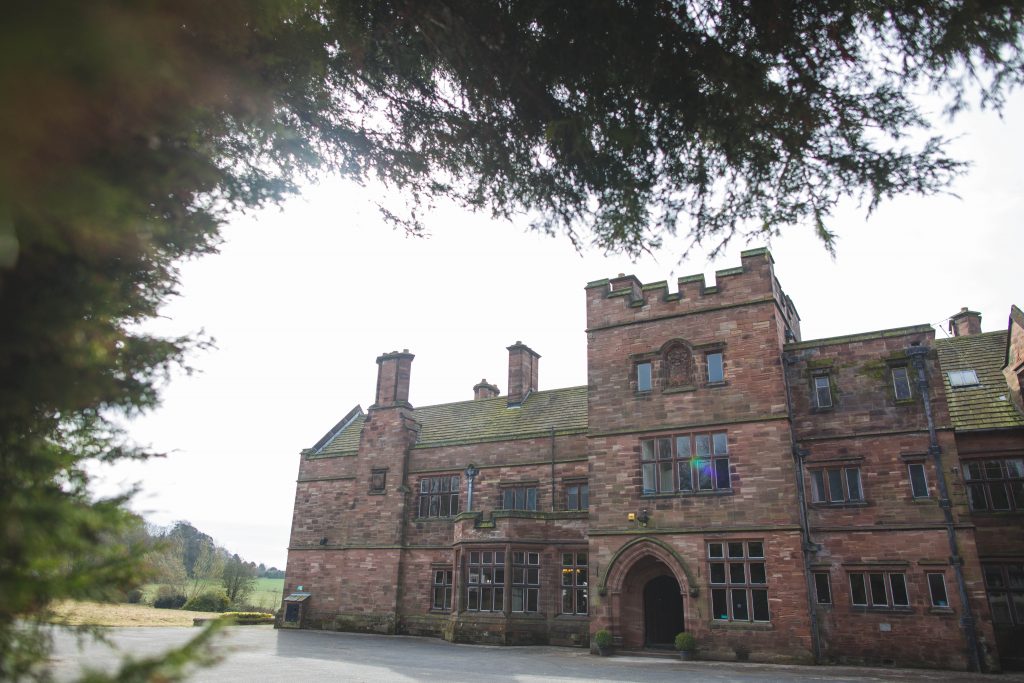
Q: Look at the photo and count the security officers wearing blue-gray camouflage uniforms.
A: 0